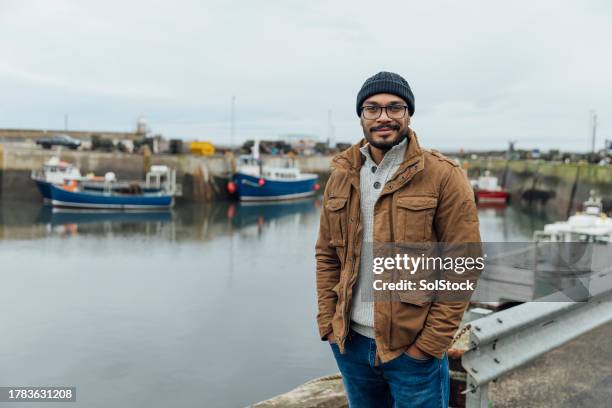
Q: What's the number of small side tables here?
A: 0